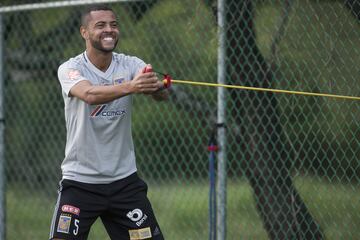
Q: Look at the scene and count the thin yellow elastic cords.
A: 1